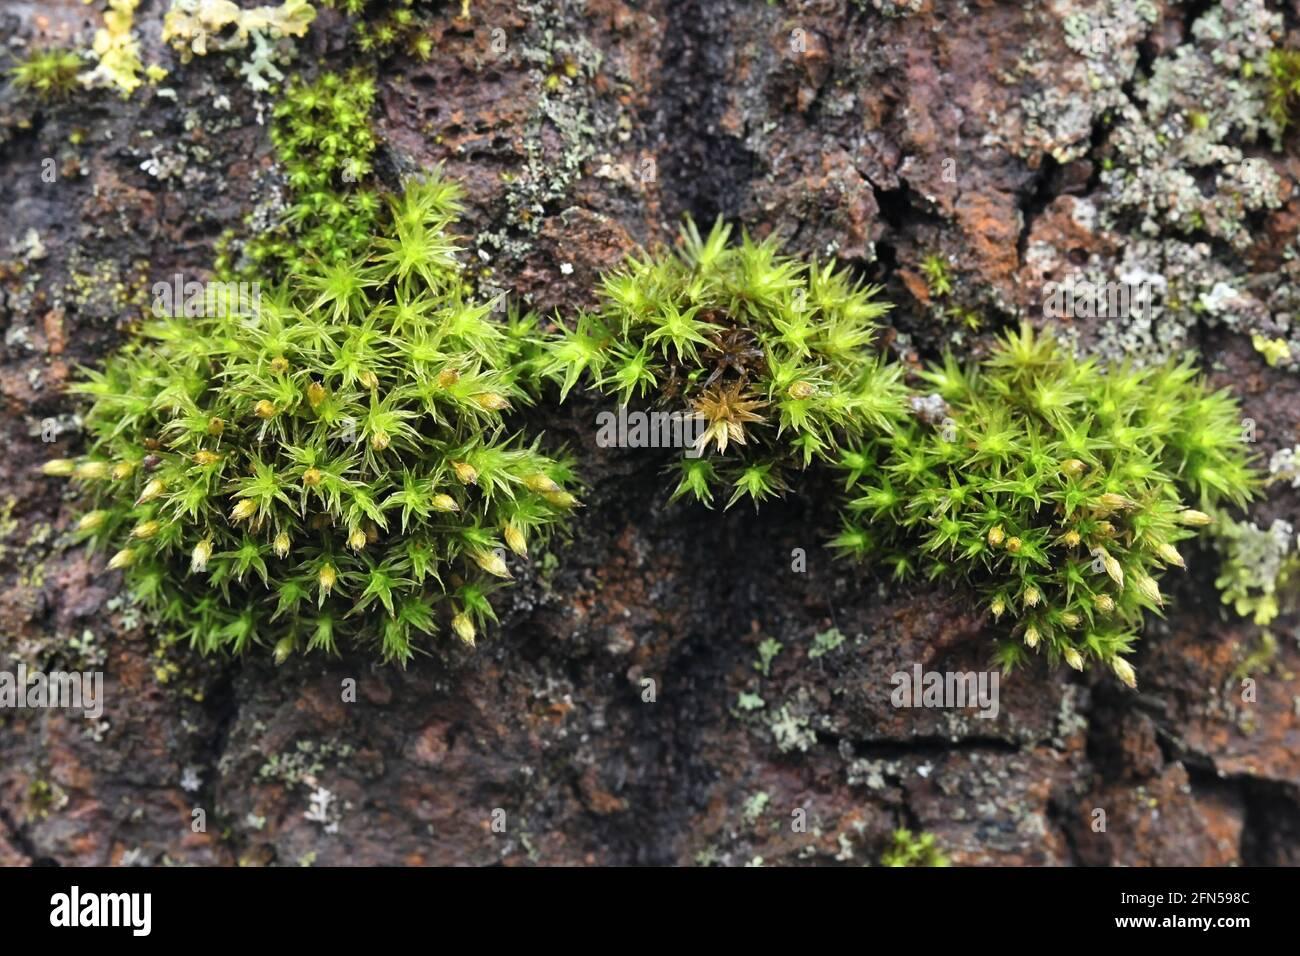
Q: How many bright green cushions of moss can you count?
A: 3